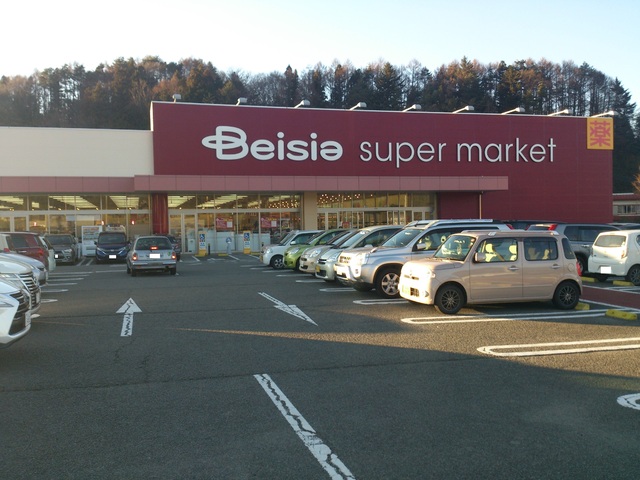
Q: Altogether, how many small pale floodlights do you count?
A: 9